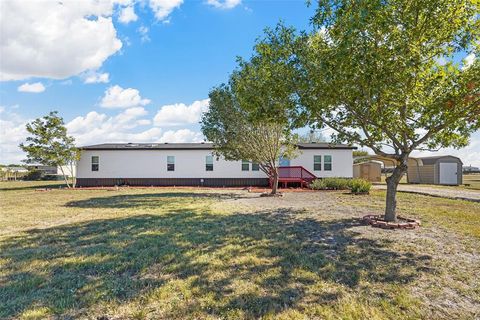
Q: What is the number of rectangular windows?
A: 7